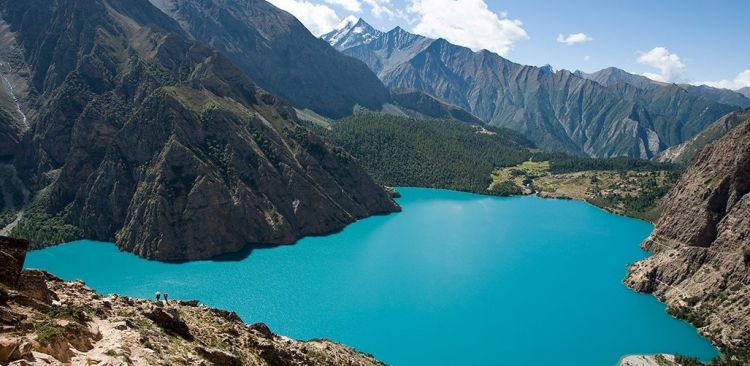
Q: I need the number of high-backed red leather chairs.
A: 0